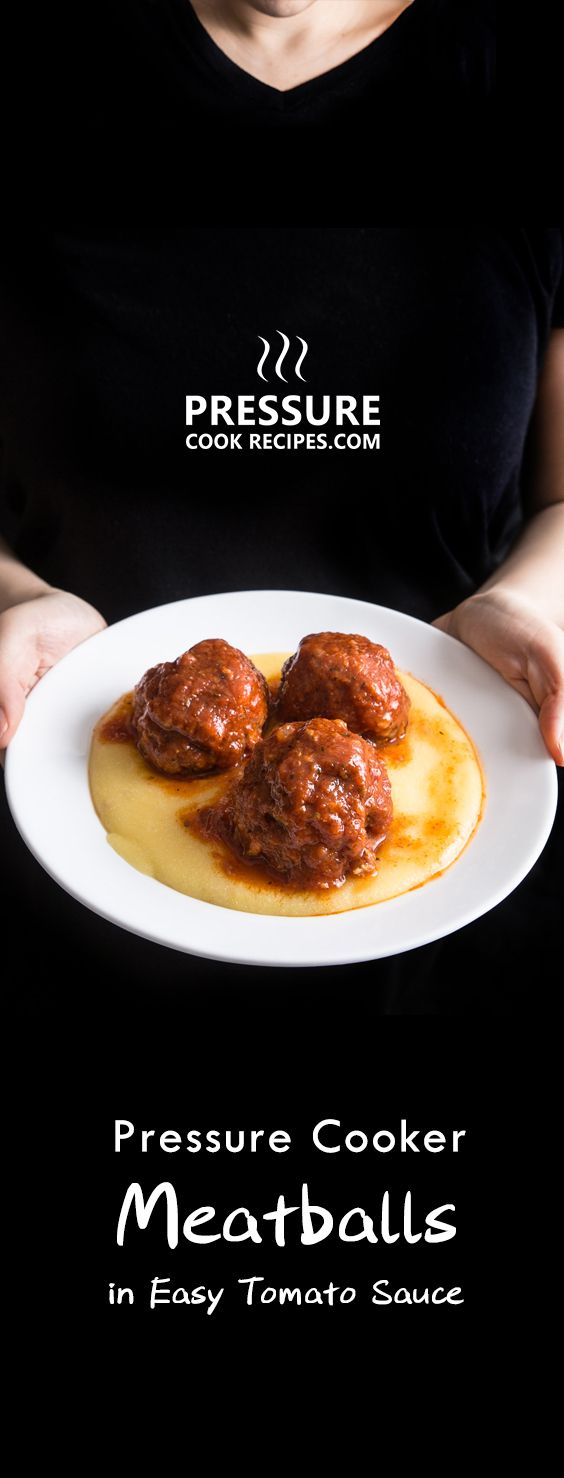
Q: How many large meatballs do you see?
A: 3